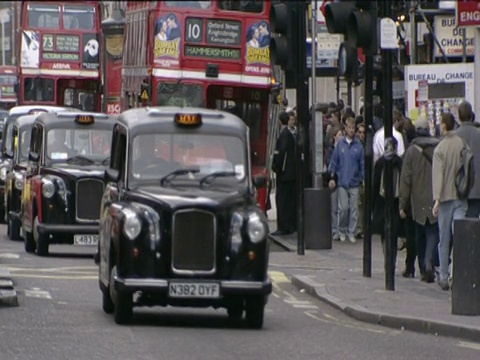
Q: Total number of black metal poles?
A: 3